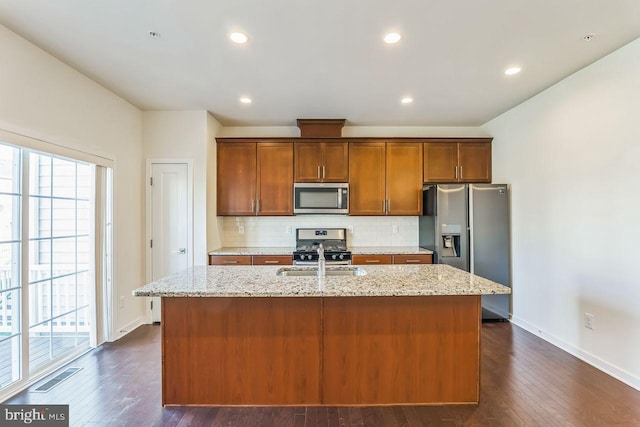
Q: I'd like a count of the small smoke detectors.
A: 2